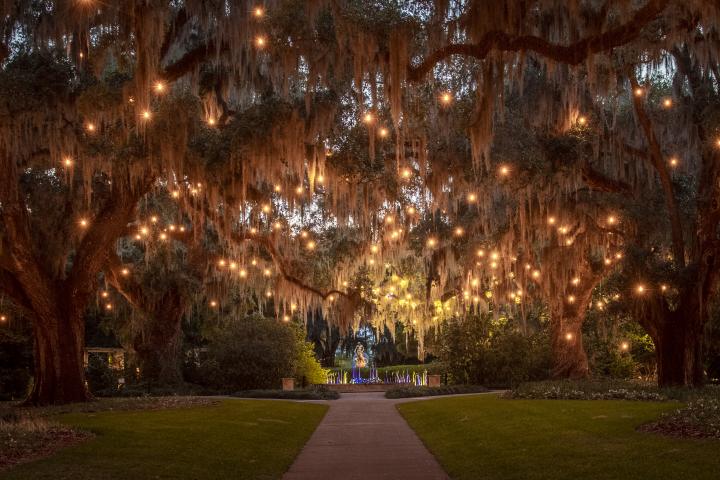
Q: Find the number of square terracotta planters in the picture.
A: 2